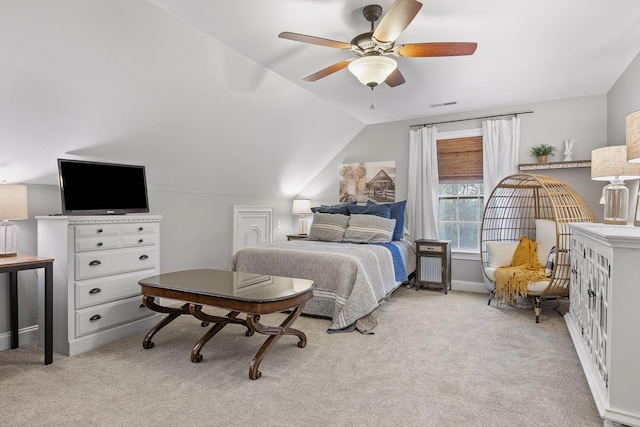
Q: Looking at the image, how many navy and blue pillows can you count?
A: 4